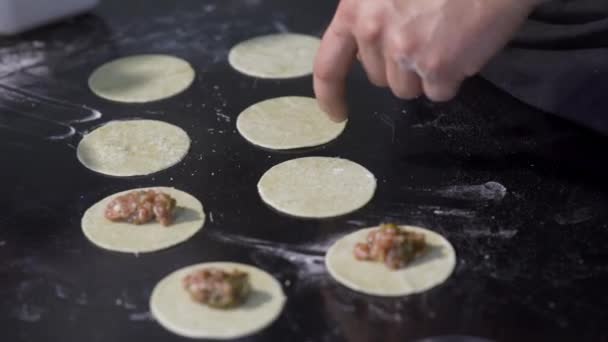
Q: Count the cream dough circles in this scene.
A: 8